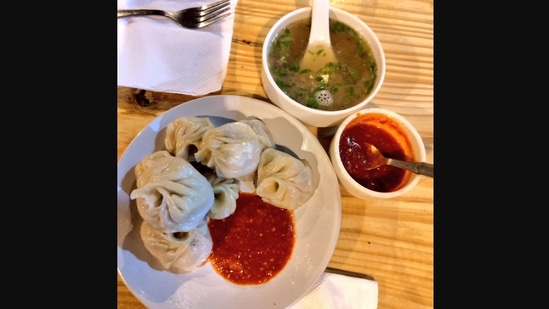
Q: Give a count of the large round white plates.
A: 1